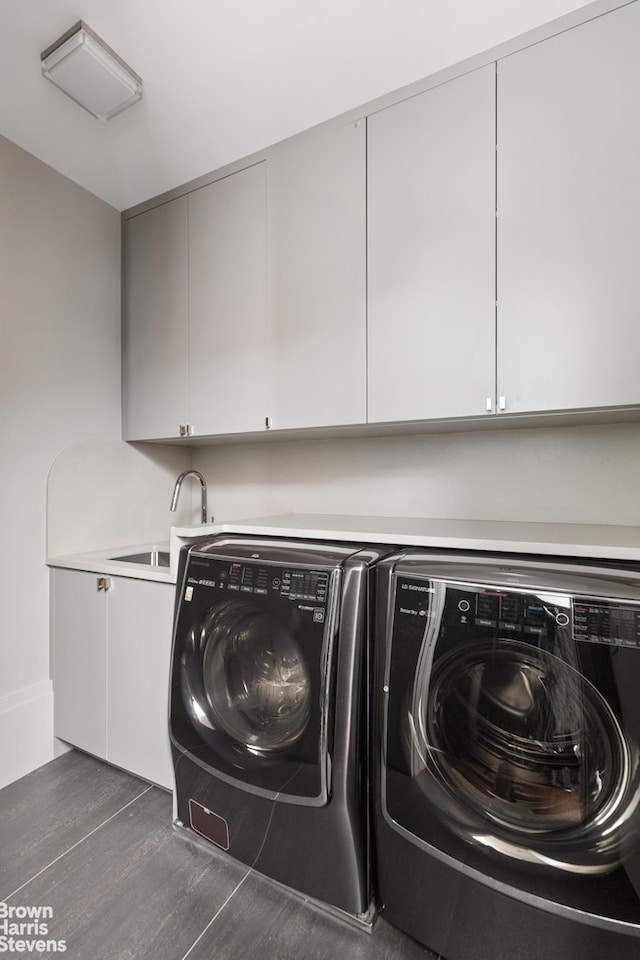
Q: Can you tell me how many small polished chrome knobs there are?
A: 7